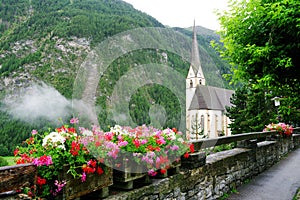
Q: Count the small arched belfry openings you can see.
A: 2